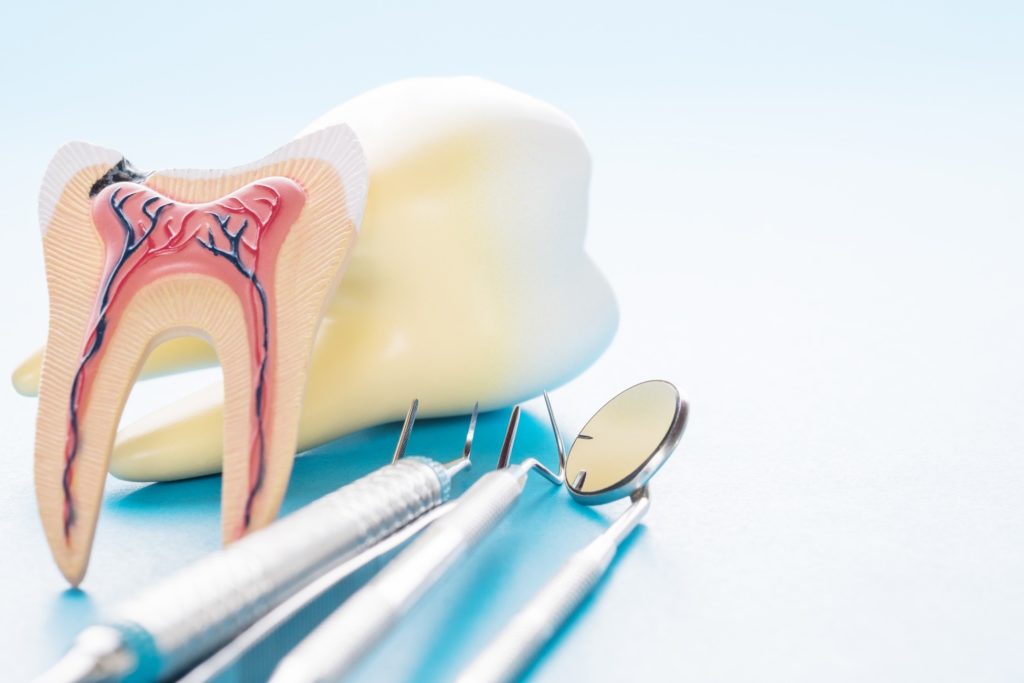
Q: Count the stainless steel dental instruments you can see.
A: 4